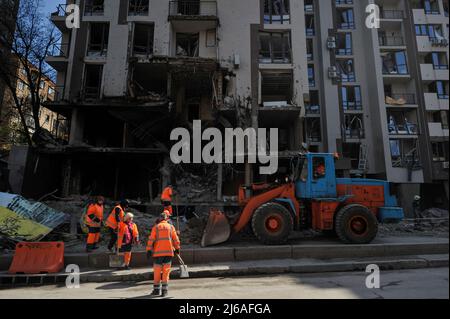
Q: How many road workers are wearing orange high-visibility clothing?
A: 5